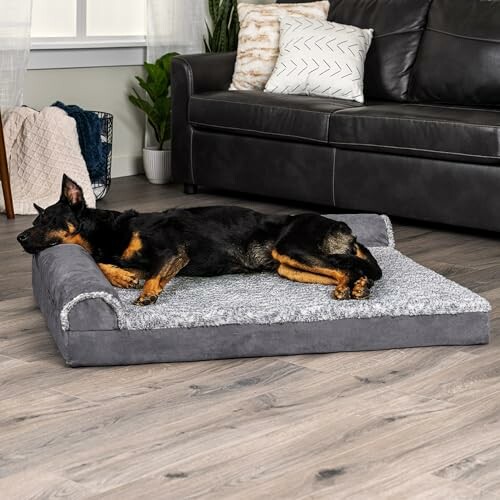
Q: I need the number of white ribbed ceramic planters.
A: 1